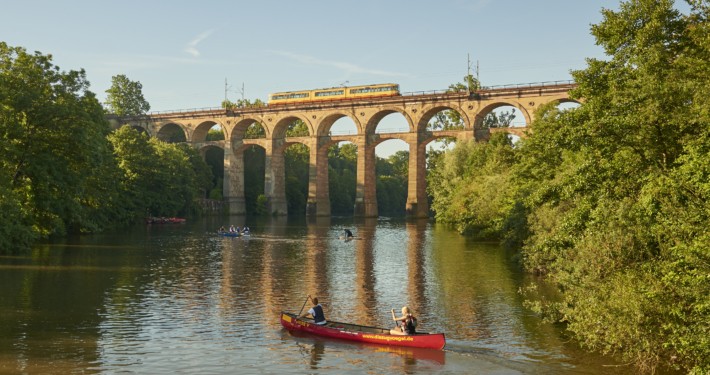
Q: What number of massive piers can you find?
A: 5